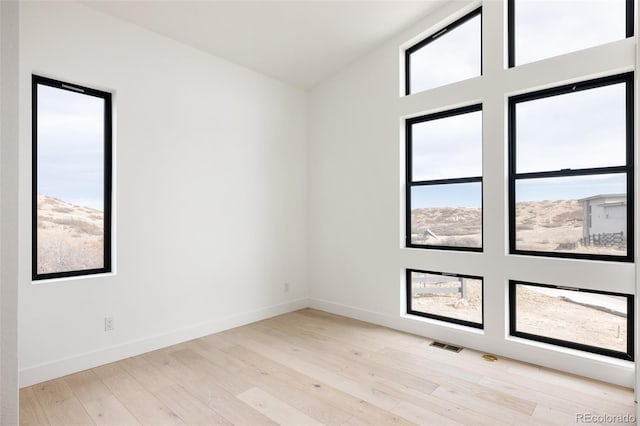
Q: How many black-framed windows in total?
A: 7